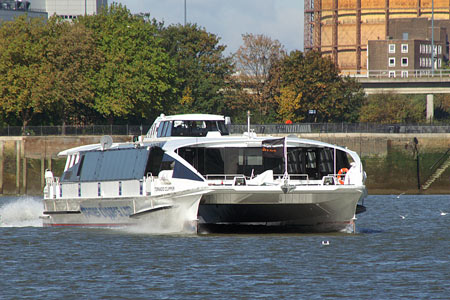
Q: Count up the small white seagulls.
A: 4